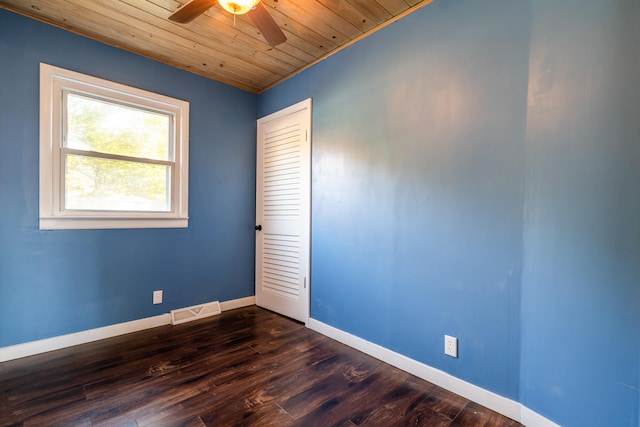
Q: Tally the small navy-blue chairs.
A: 0